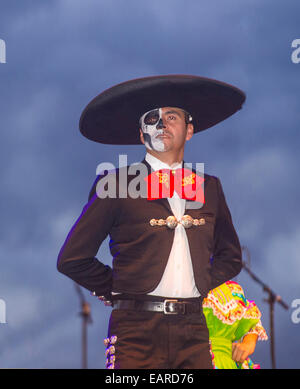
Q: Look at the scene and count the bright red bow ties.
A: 1